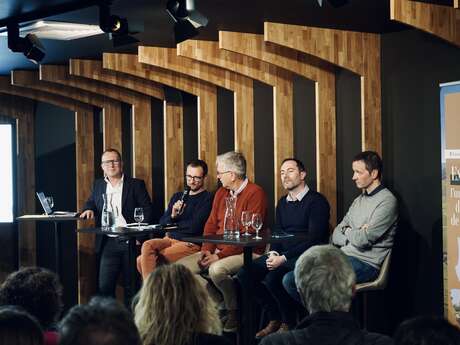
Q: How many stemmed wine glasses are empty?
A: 2